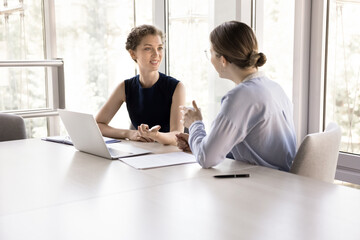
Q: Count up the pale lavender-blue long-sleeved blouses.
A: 1